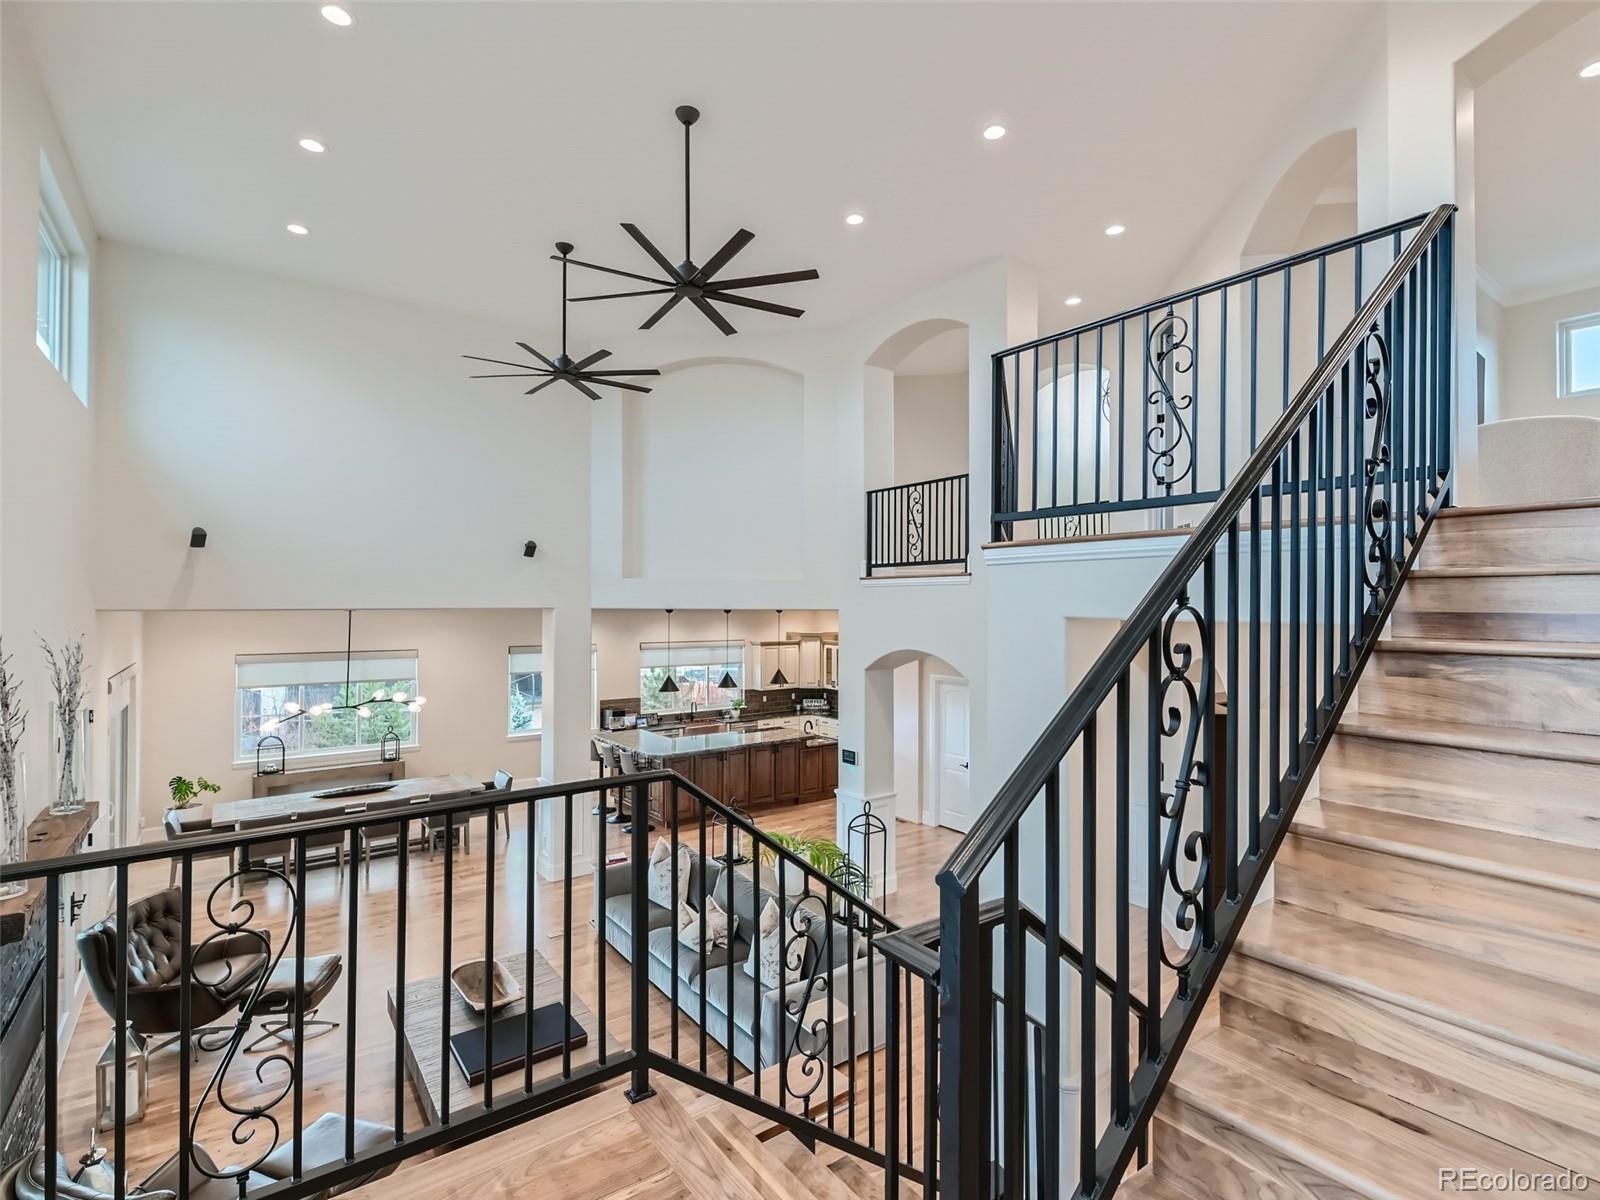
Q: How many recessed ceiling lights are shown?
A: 8